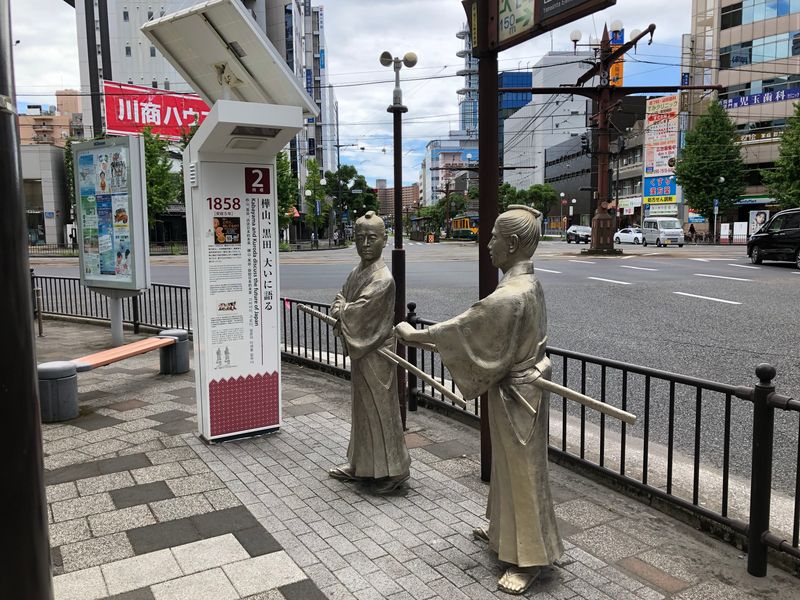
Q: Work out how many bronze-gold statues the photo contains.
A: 2